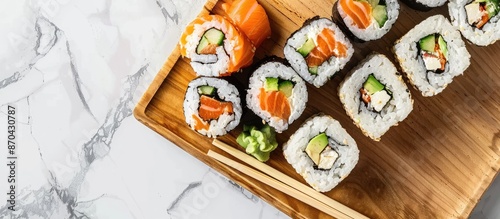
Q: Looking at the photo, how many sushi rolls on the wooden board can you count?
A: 11